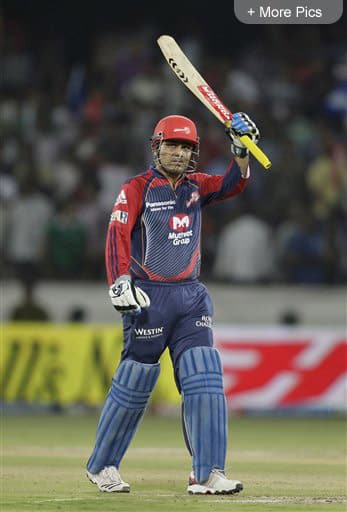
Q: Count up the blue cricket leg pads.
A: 2